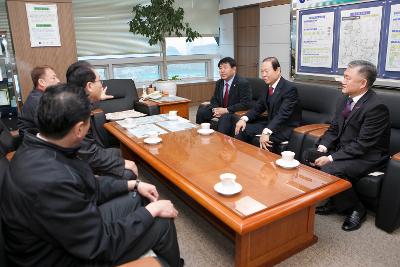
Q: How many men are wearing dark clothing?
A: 6